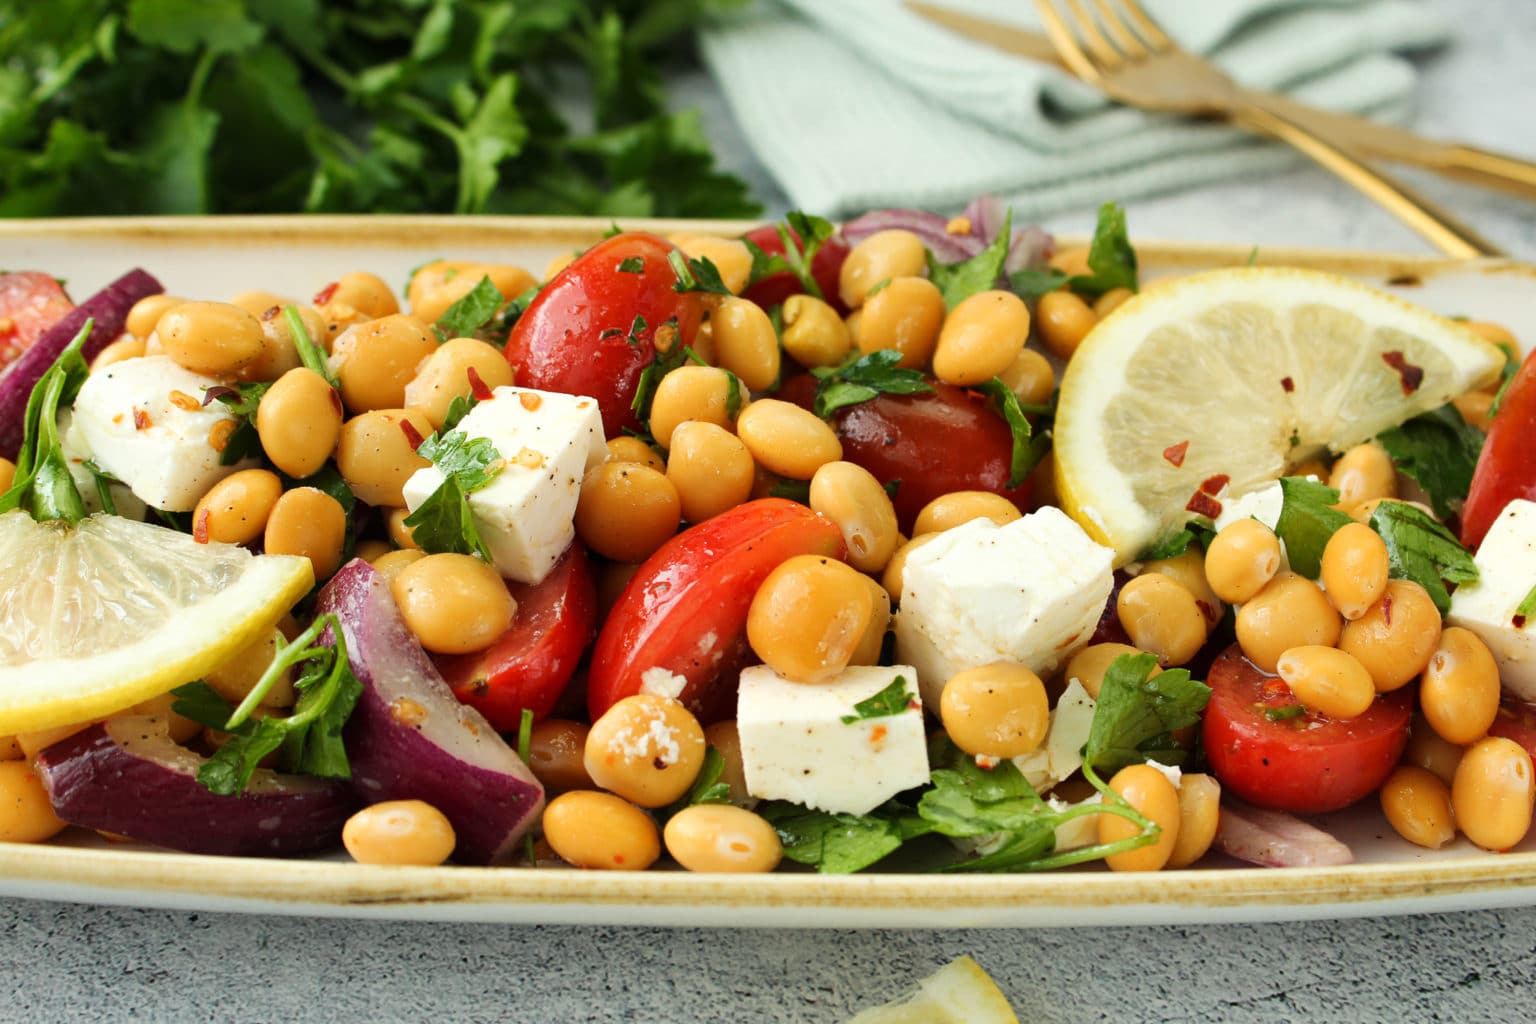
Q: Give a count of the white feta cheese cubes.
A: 5